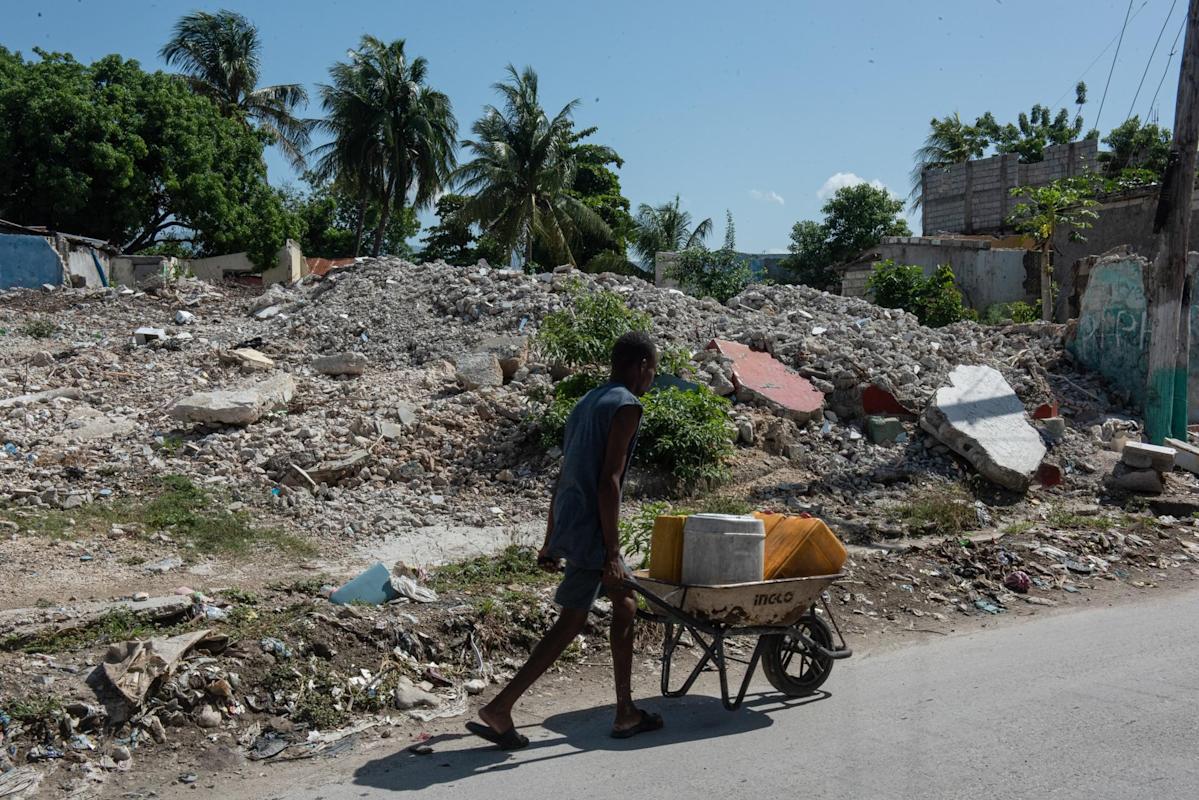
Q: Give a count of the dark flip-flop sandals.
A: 2